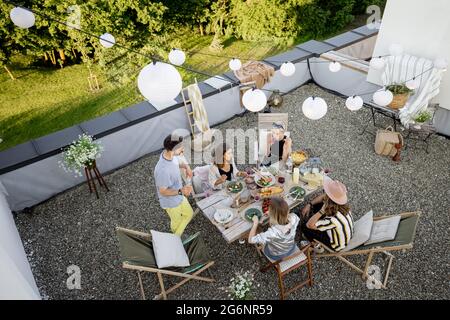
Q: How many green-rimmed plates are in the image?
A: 3